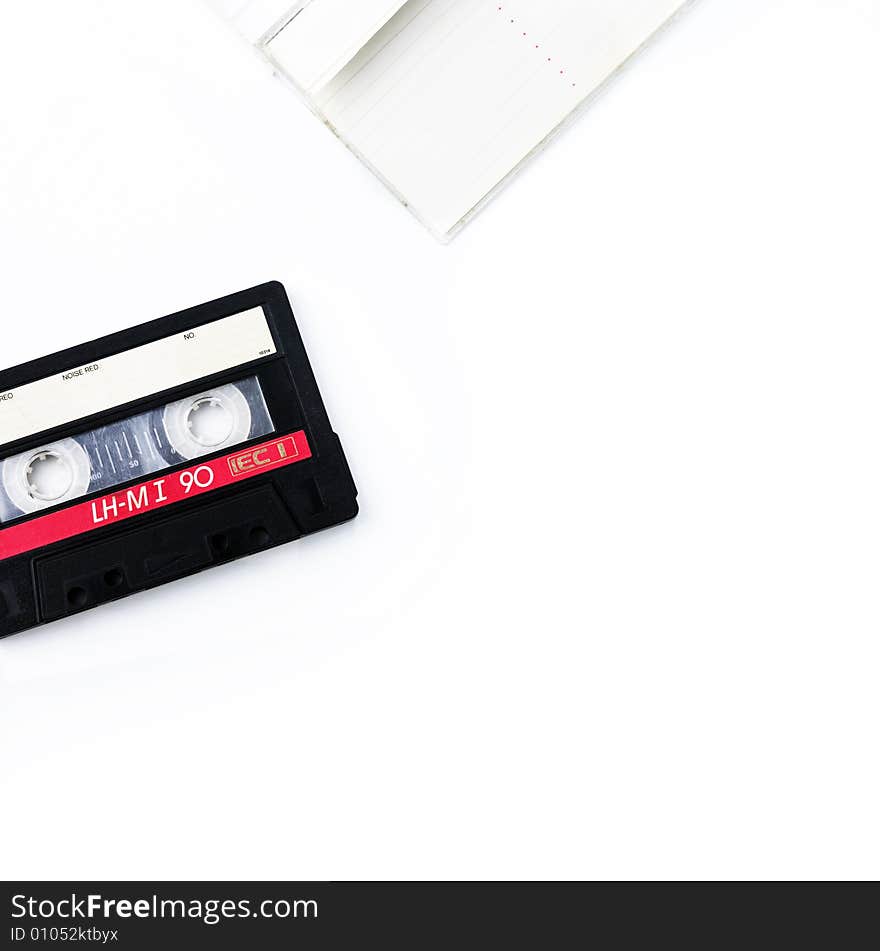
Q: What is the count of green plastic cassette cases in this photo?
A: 0